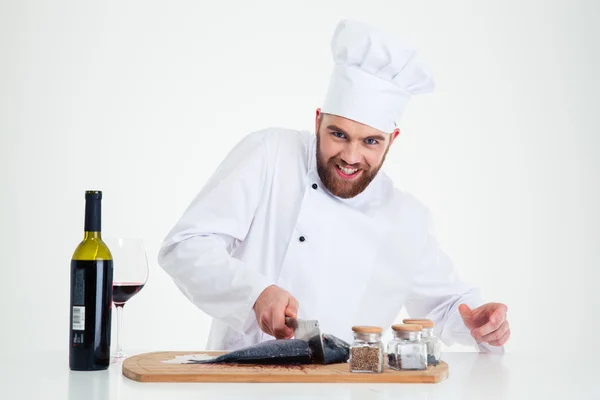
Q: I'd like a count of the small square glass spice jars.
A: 3